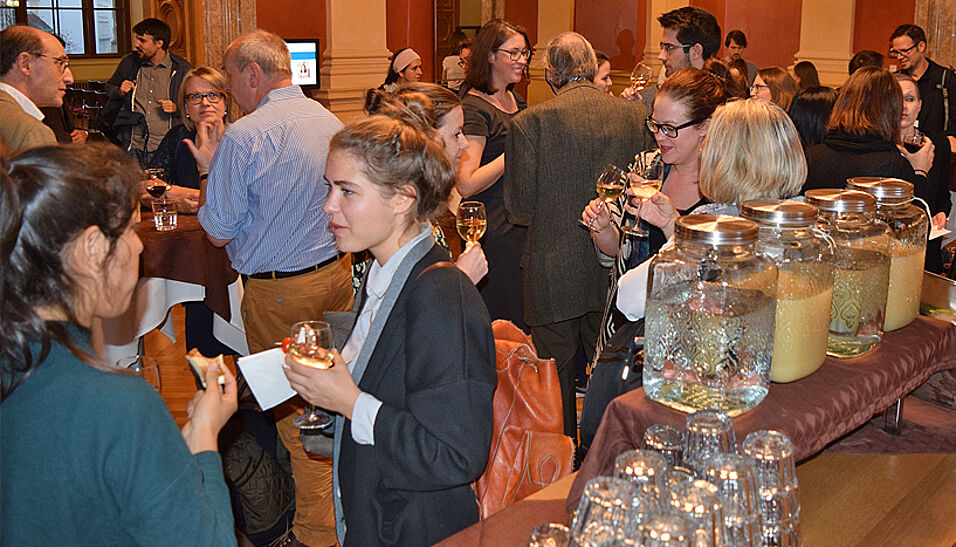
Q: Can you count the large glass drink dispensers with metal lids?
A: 4